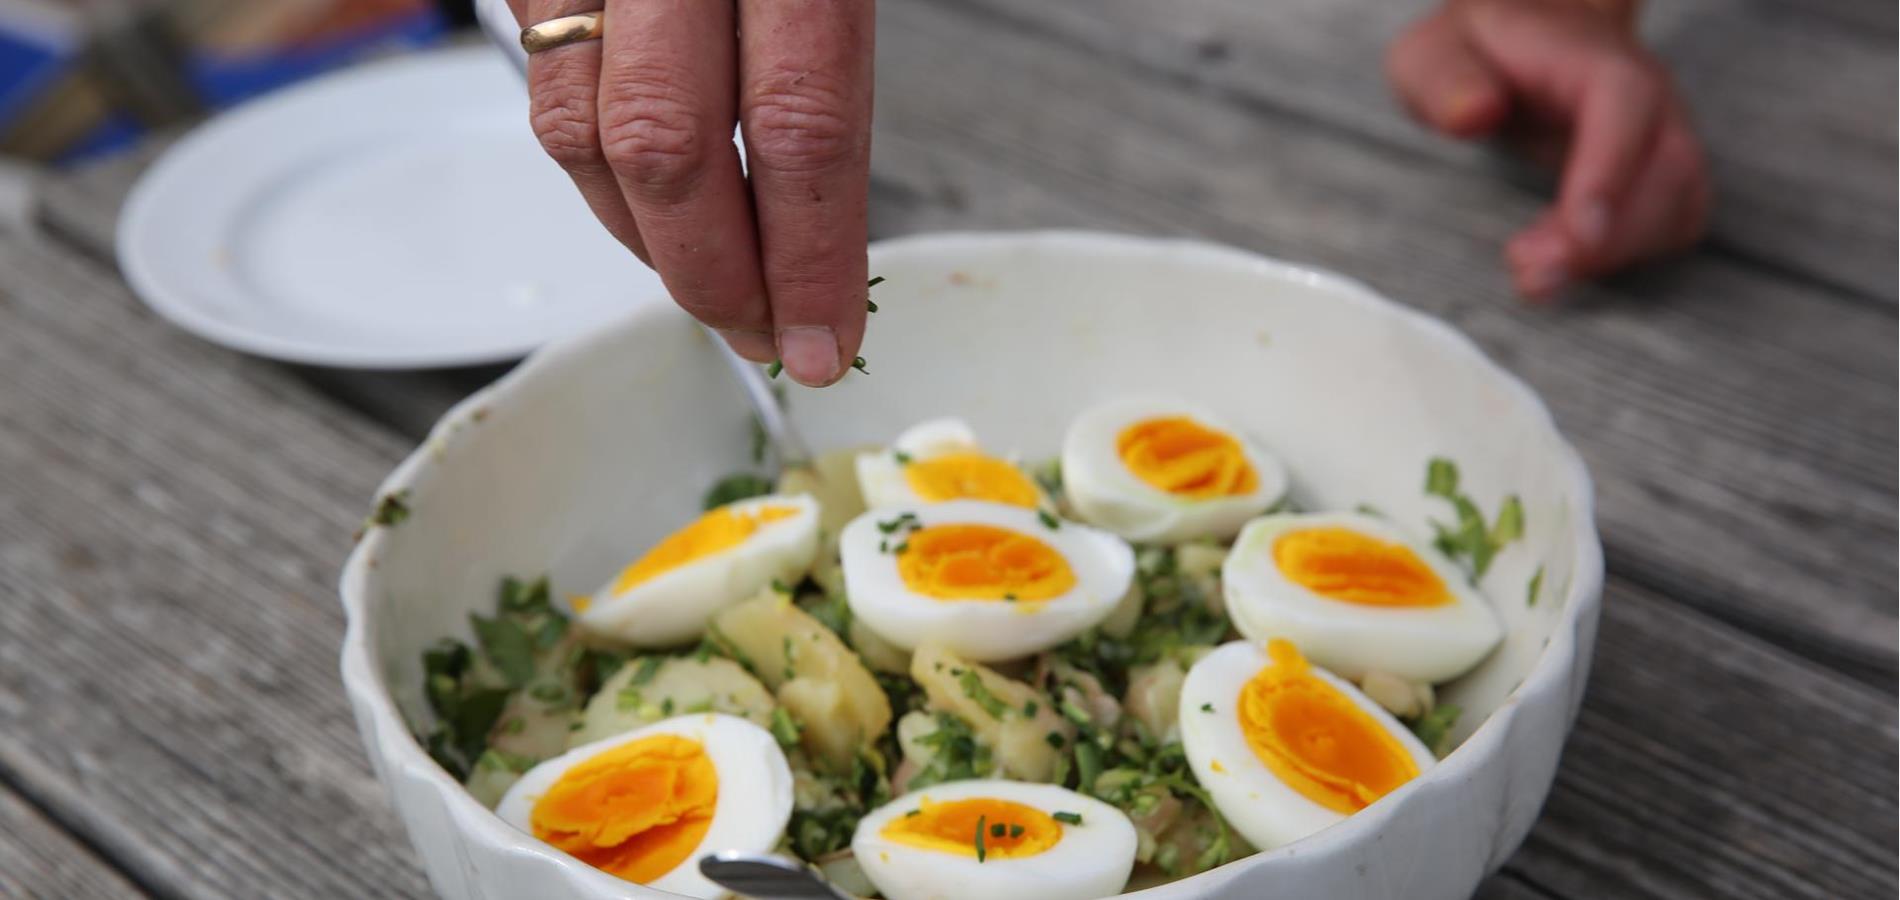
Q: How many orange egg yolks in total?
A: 8